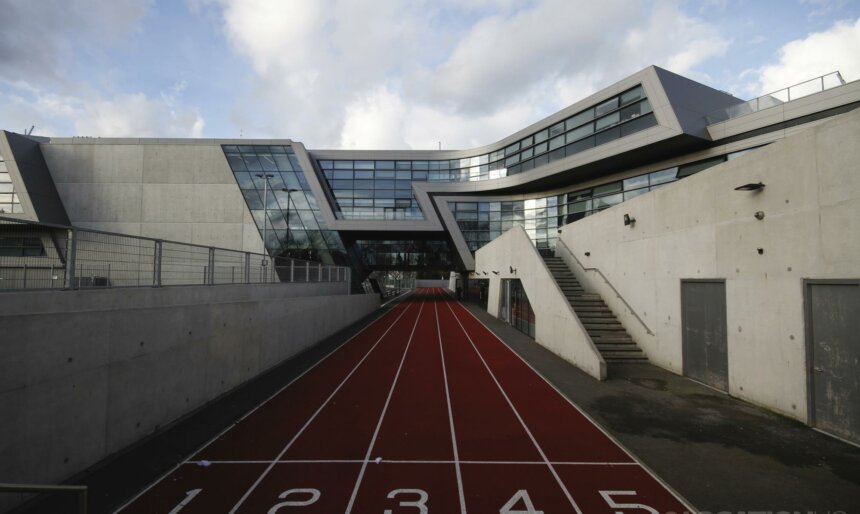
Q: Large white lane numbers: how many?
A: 5